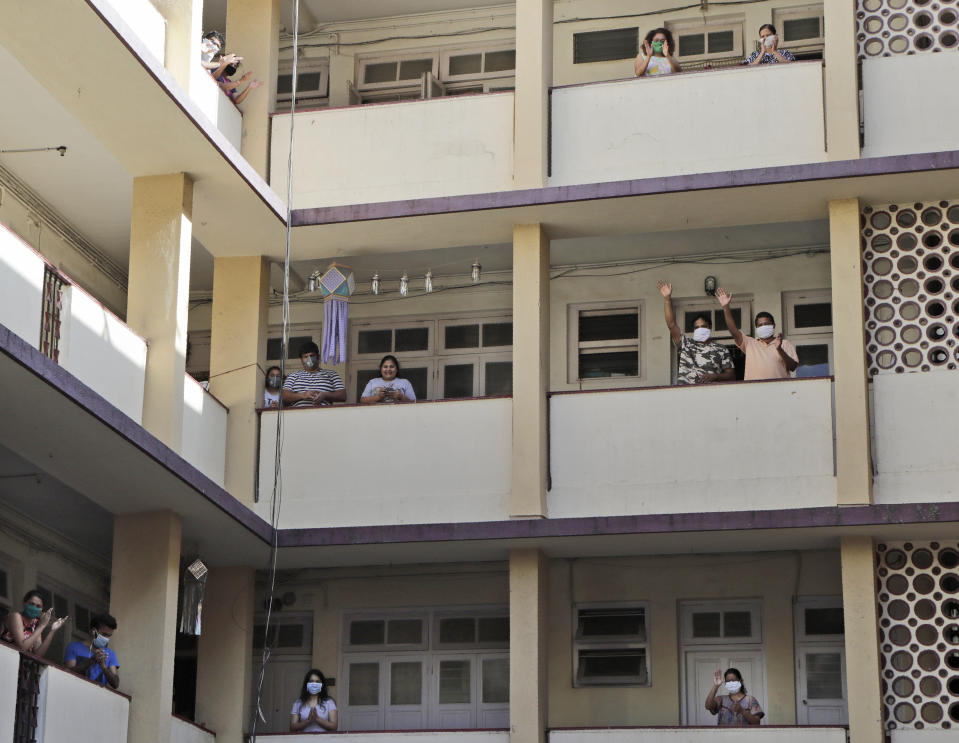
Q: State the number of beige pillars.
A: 12